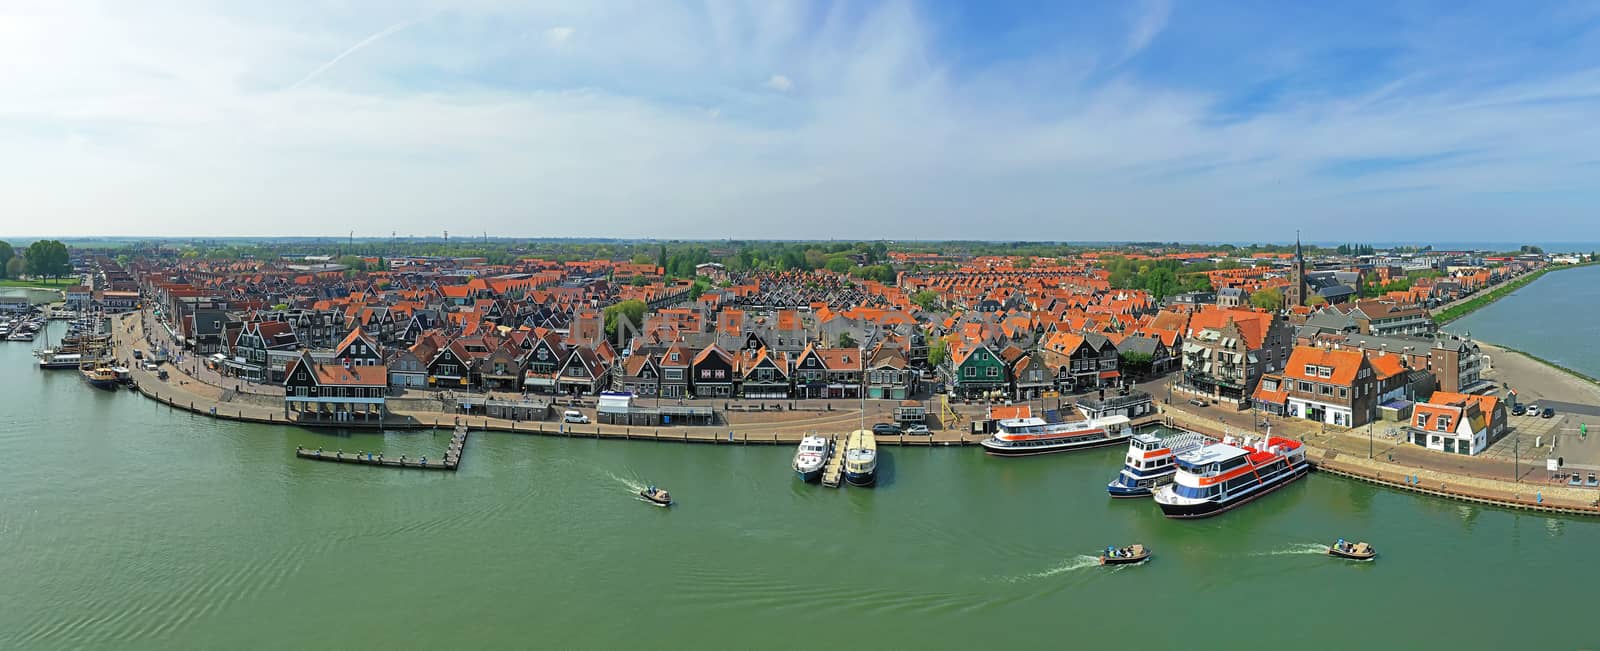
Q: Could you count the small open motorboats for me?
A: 3